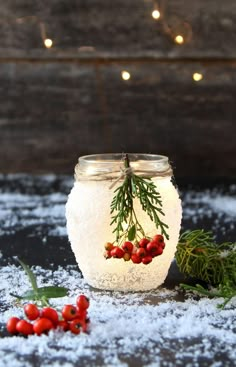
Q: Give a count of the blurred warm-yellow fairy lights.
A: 5